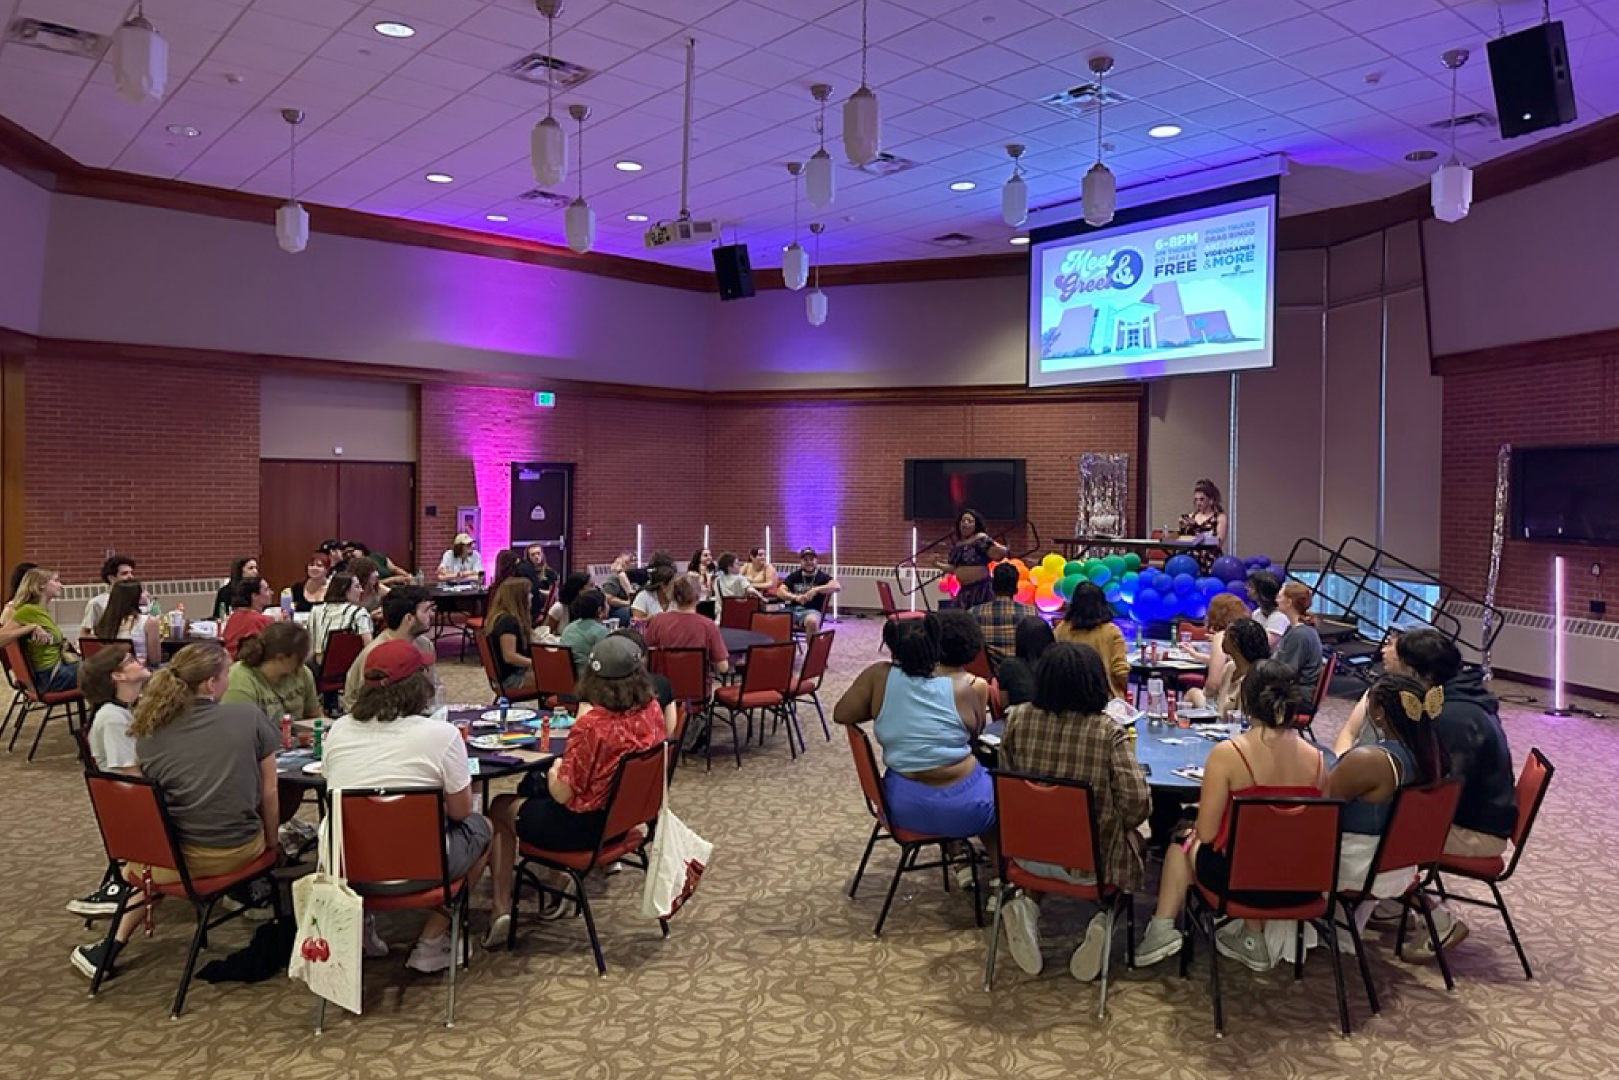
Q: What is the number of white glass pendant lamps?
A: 11